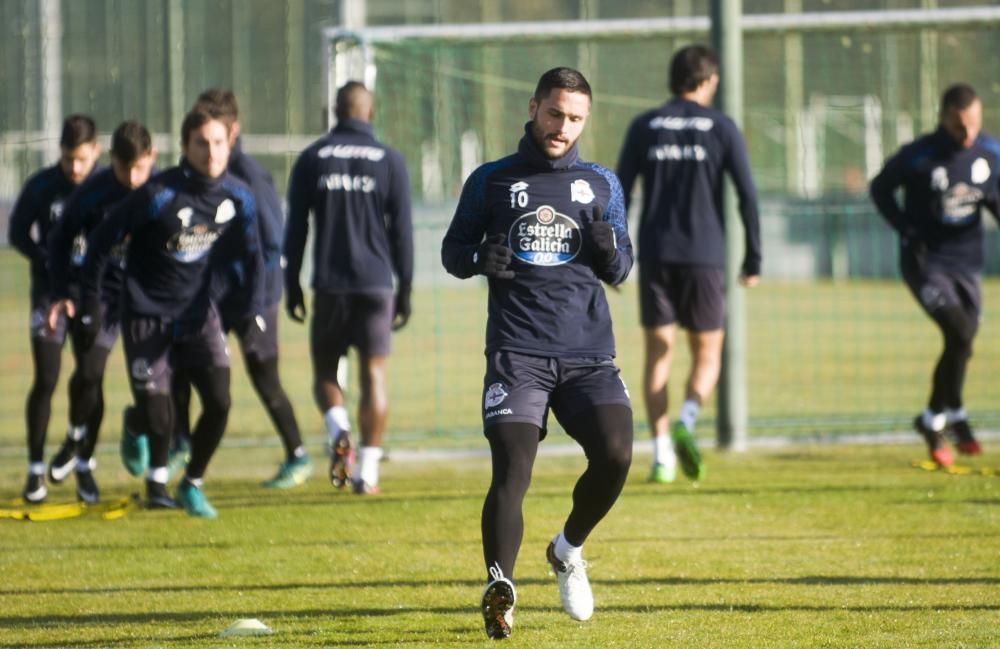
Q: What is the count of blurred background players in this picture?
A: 7